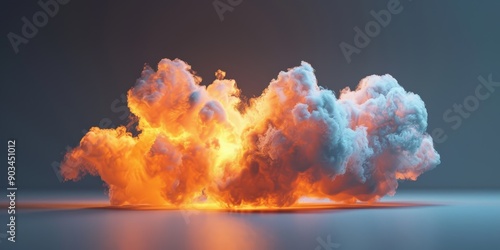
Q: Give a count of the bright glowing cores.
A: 1